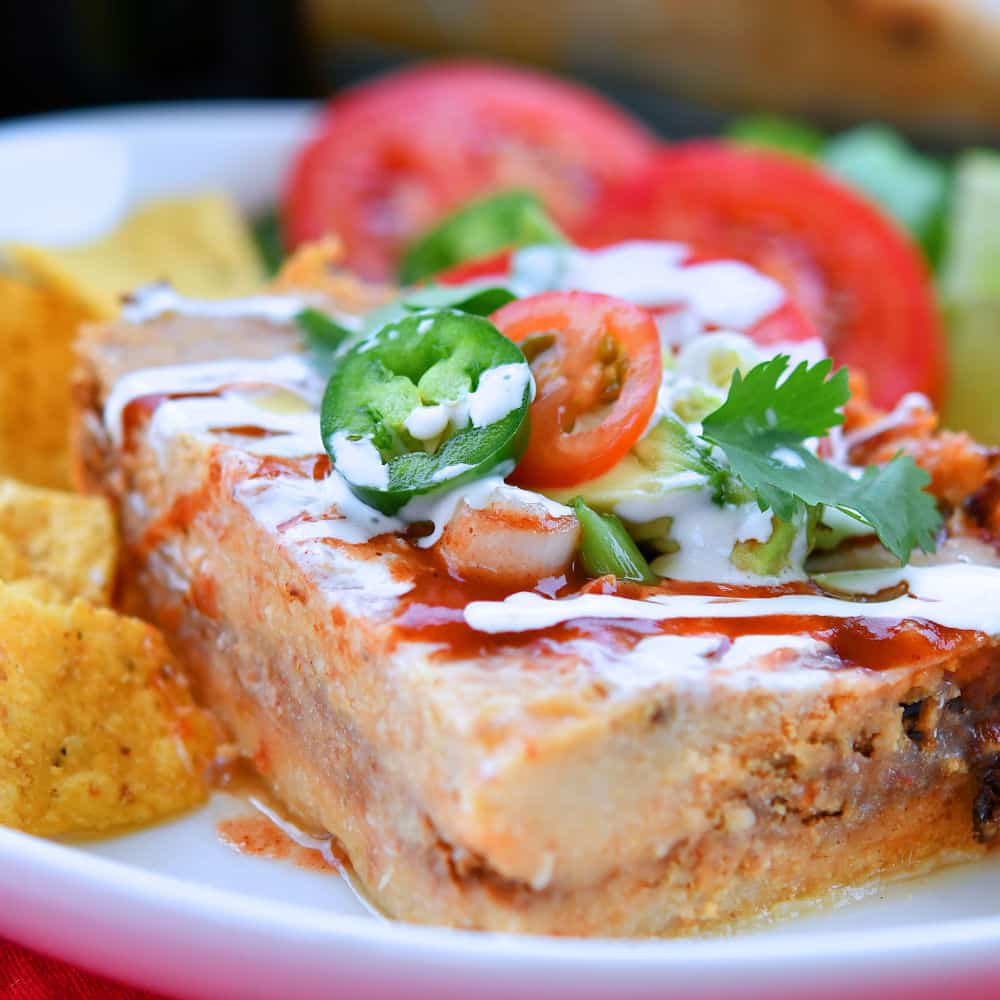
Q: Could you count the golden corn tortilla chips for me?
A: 4